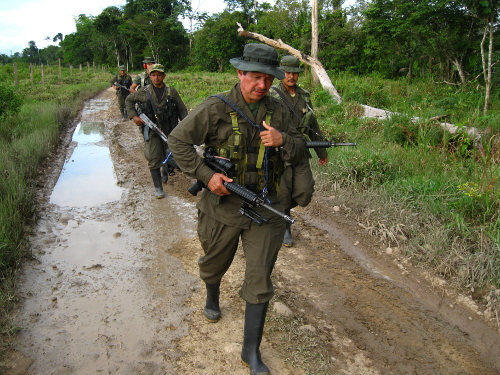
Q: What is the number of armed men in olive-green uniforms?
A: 5